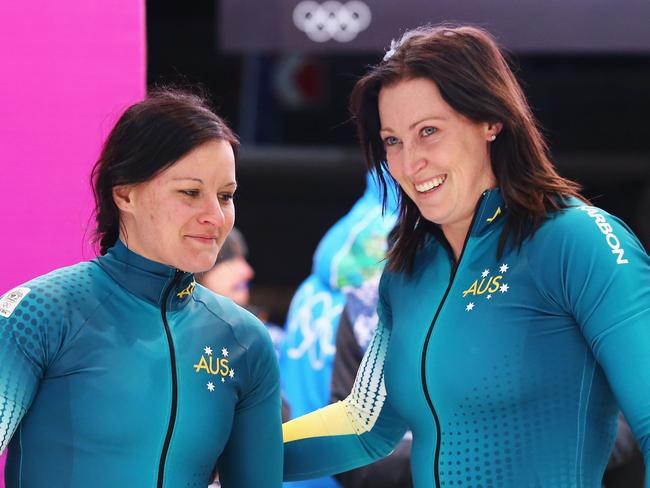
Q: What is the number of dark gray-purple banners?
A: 1